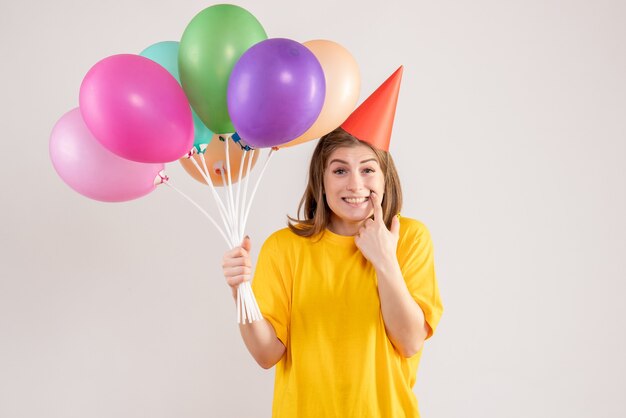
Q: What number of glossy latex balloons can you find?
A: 7